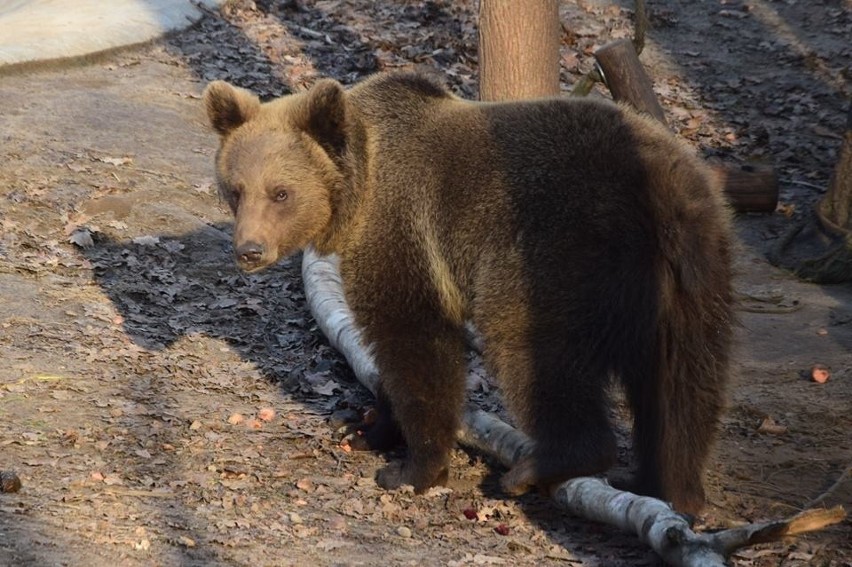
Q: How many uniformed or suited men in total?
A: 0